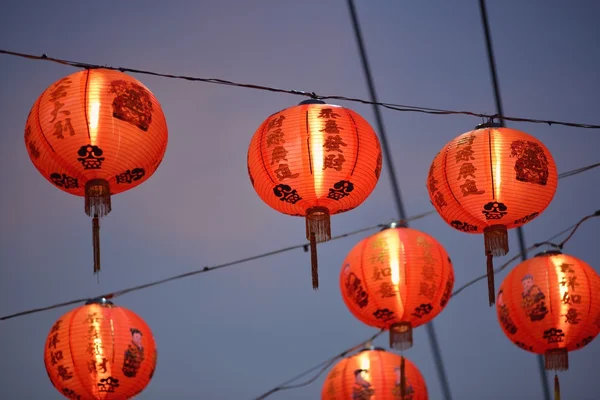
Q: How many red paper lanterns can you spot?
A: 7